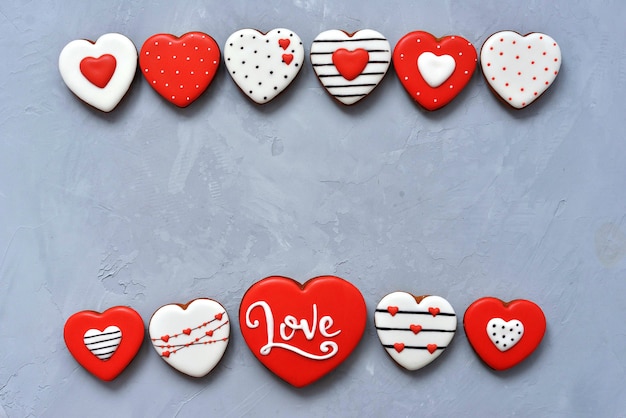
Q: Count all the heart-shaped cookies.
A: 11